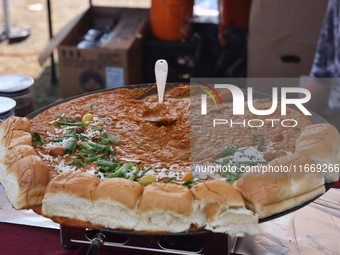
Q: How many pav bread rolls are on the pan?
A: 12